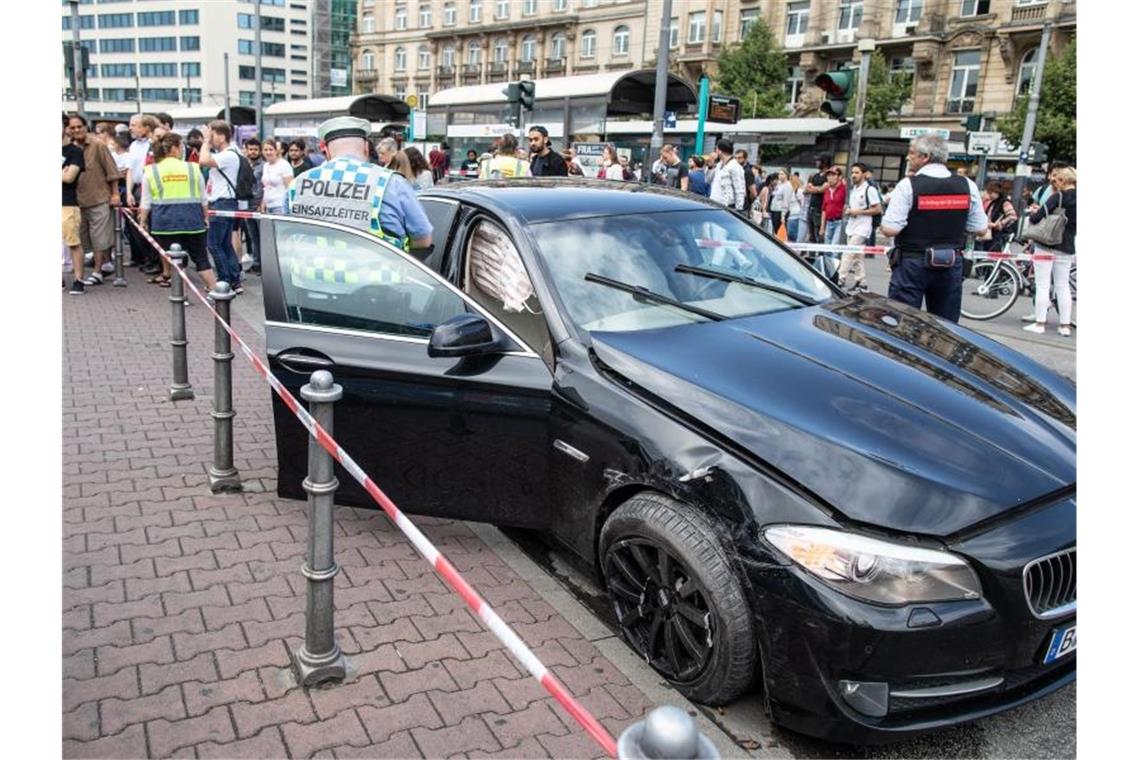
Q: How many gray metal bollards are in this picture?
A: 5